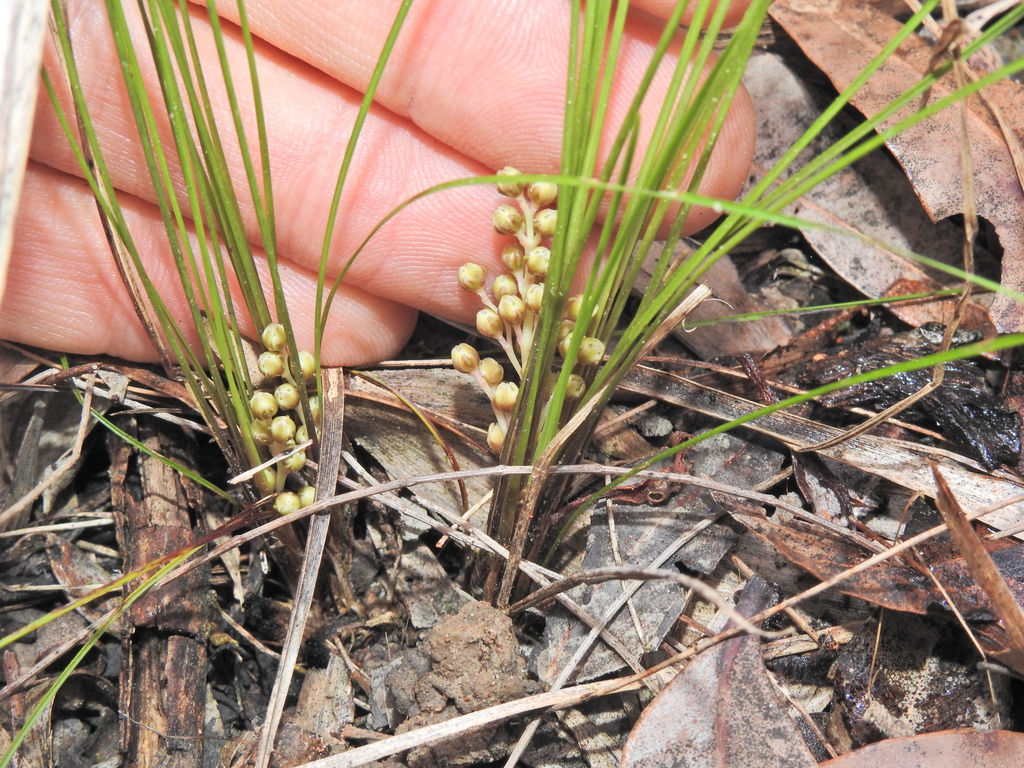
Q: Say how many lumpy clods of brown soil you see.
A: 1